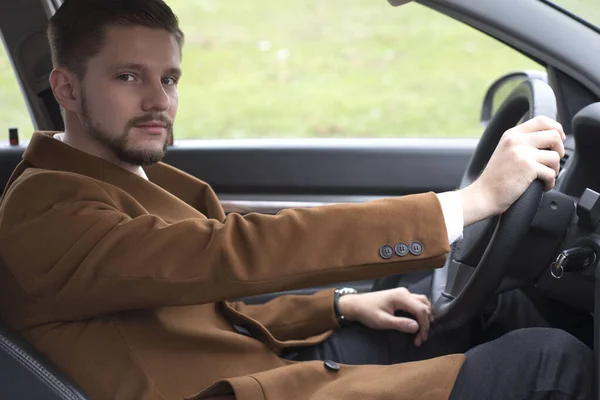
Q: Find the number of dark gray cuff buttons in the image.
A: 3